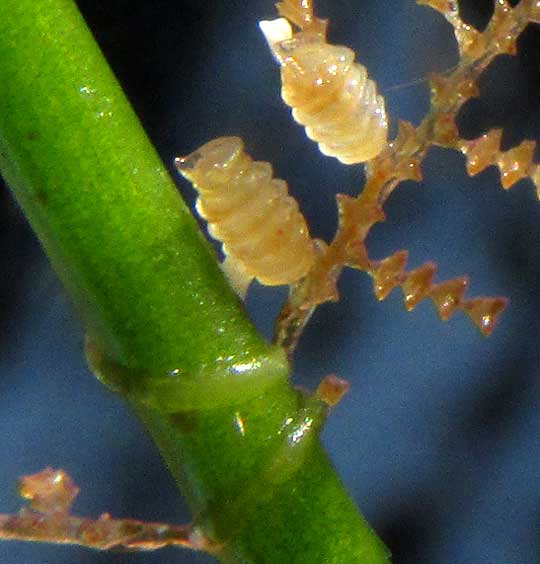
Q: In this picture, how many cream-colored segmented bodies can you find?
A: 2